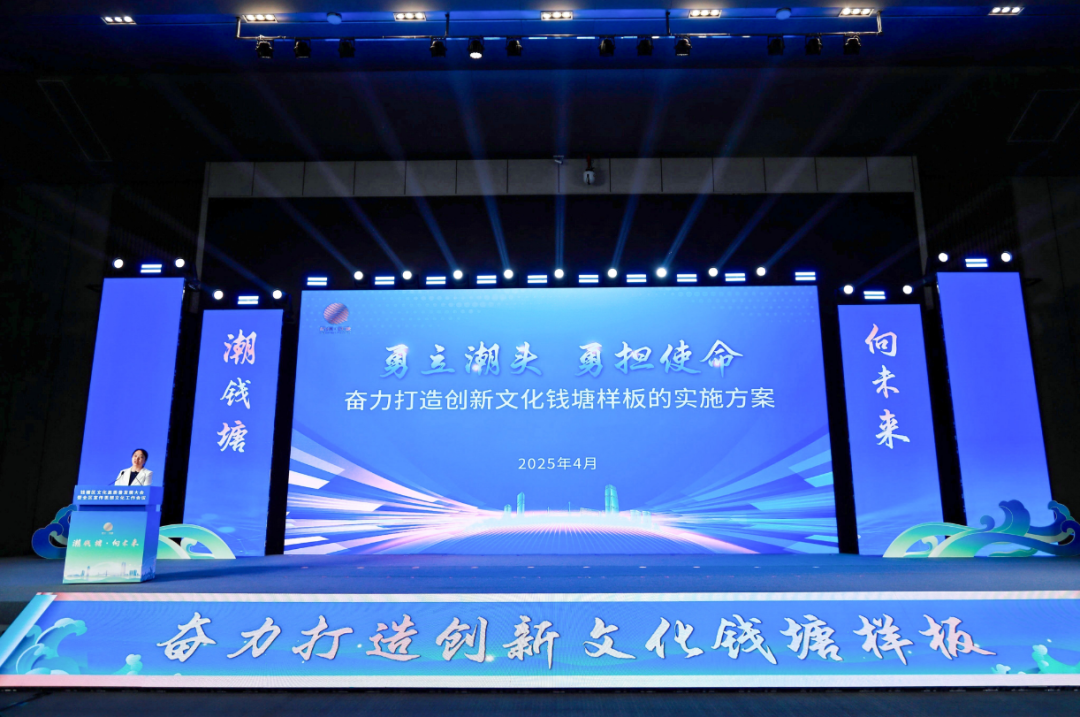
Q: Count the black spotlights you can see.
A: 12